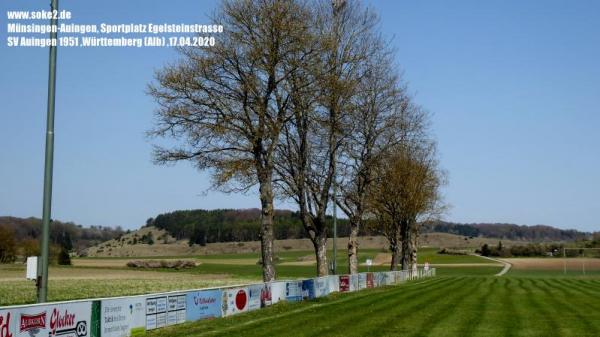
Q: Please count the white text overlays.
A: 3